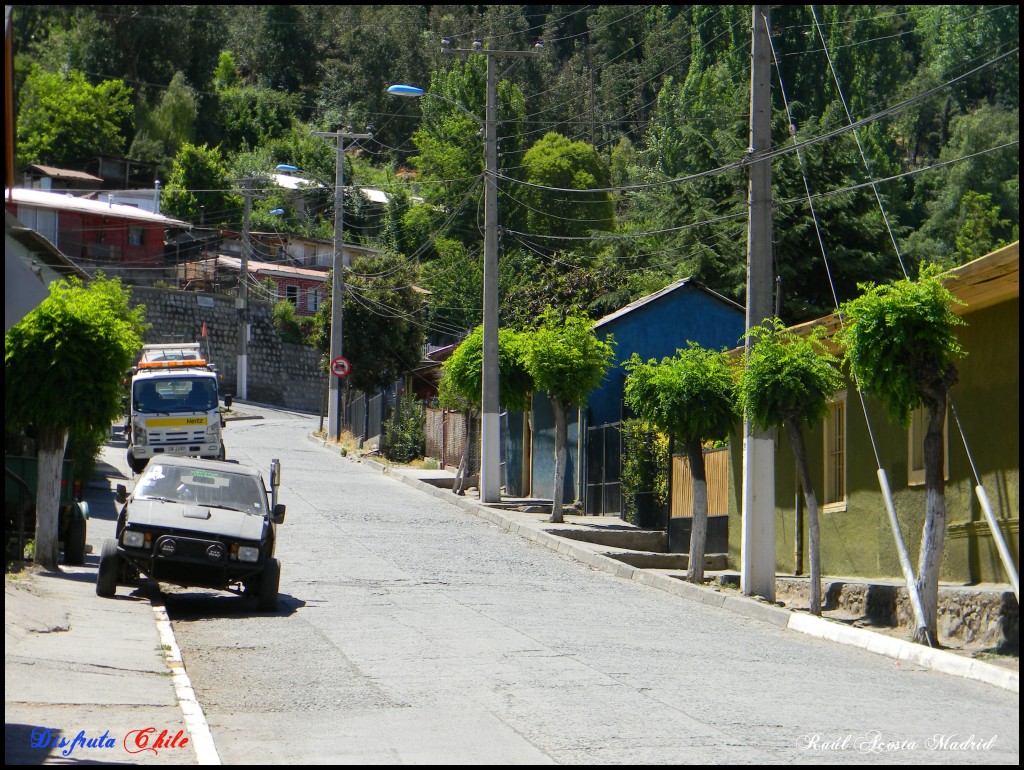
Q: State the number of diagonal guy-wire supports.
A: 2